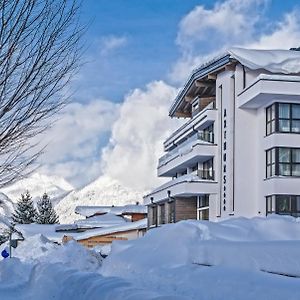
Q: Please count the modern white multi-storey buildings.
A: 1